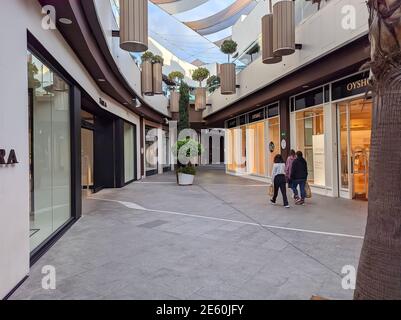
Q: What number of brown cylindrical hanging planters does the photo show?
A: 8